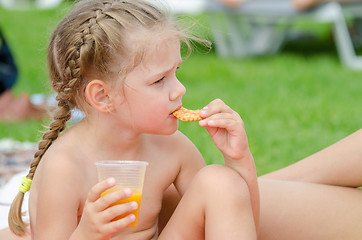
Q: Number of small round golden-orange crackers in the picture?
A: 1